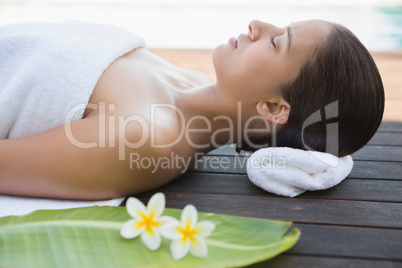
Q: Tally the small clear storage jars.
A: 0